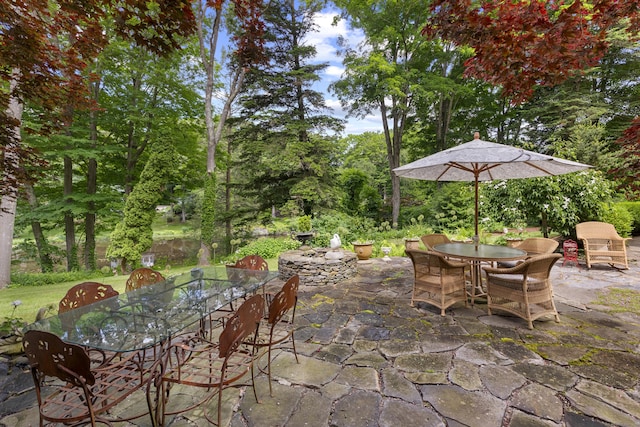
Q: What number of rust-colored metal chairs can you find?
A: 6